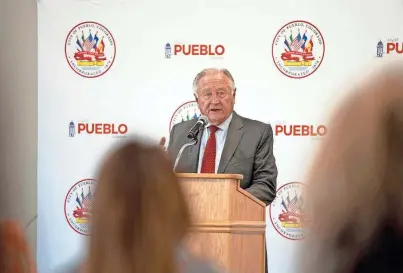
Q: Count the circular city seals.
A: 5